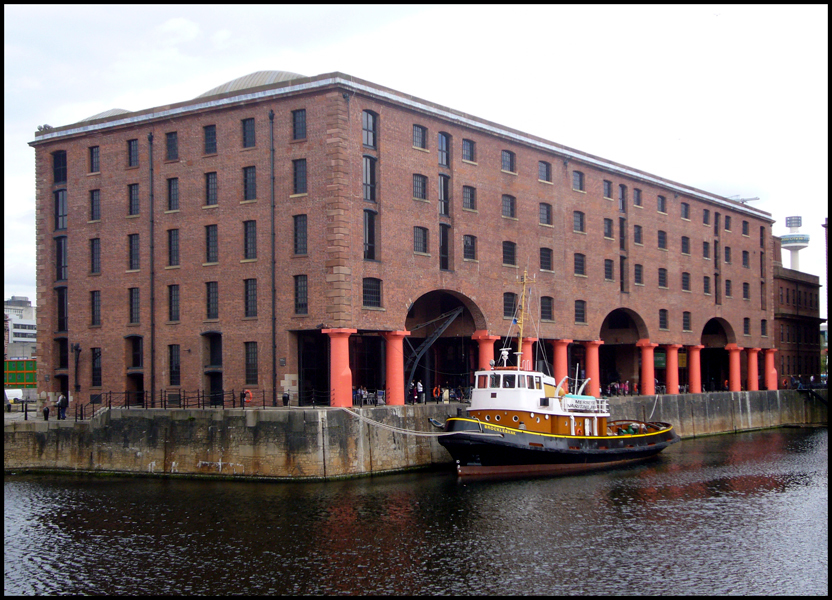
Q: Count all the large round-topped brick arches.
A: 3